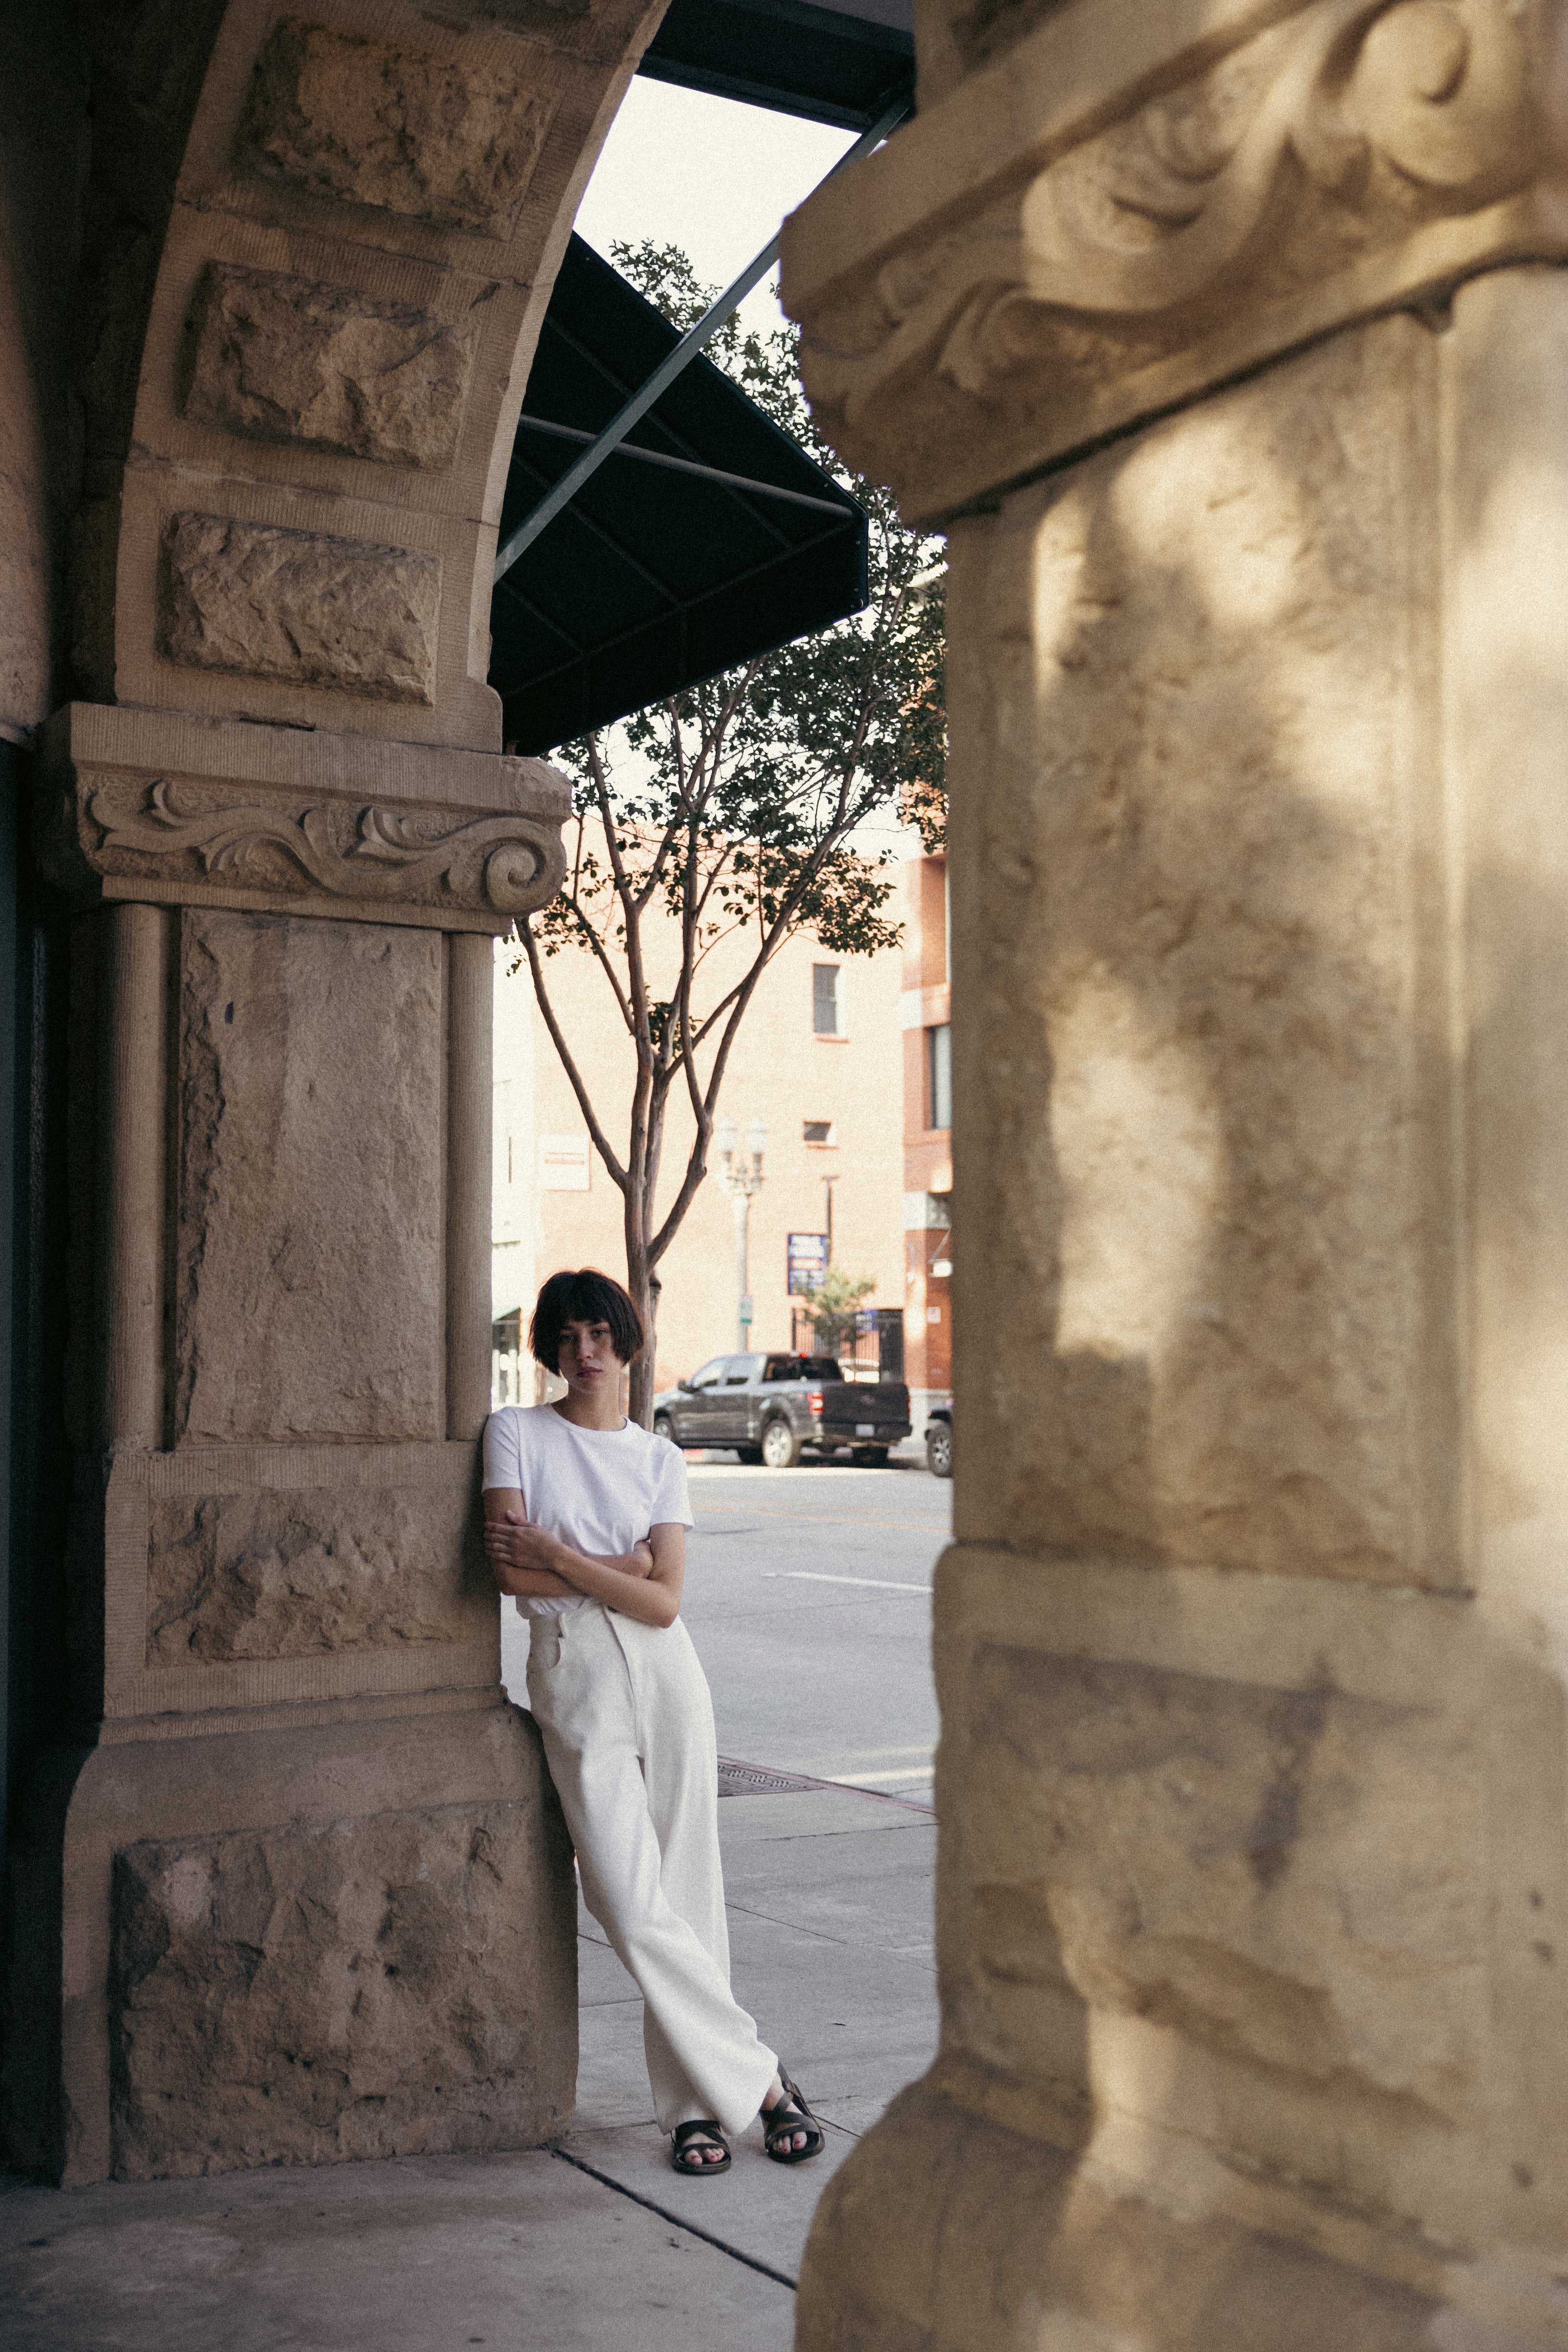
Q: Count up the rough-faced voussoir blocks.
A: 3